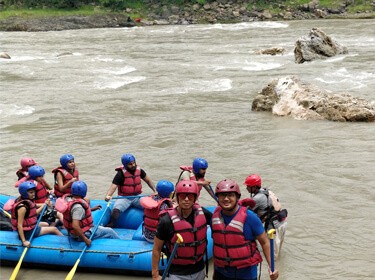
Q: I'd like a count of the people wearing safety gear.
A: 11